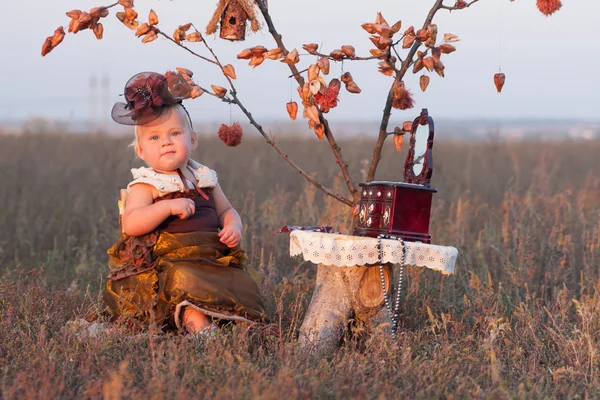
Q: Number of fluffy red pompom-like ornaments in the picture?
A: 4